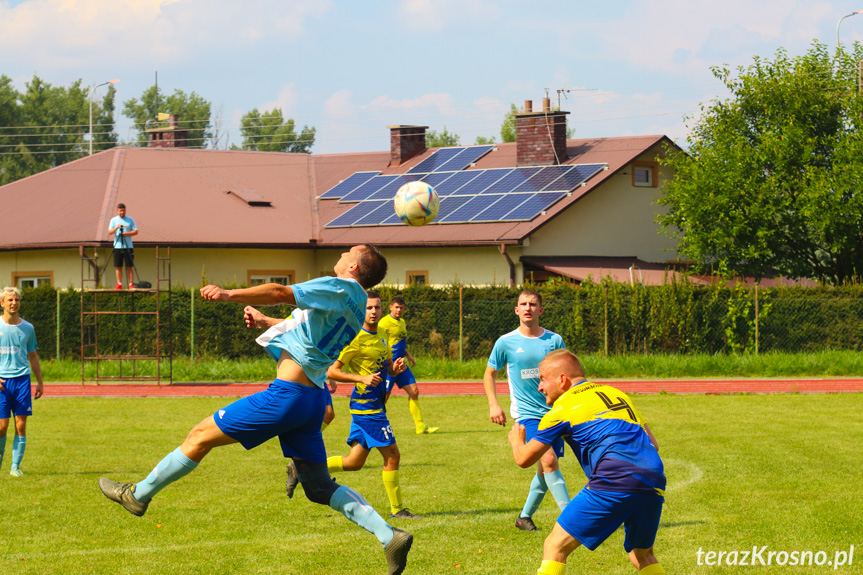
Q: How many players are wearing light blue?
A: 3